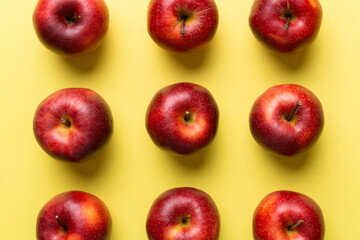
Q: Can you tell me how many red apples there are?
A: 9